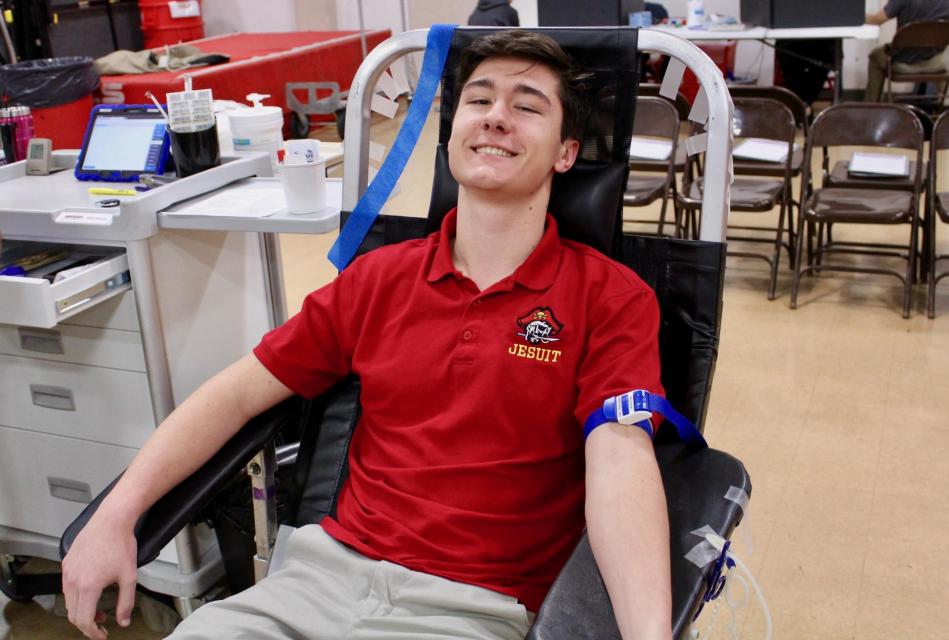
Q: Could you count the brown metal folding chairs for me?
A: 8